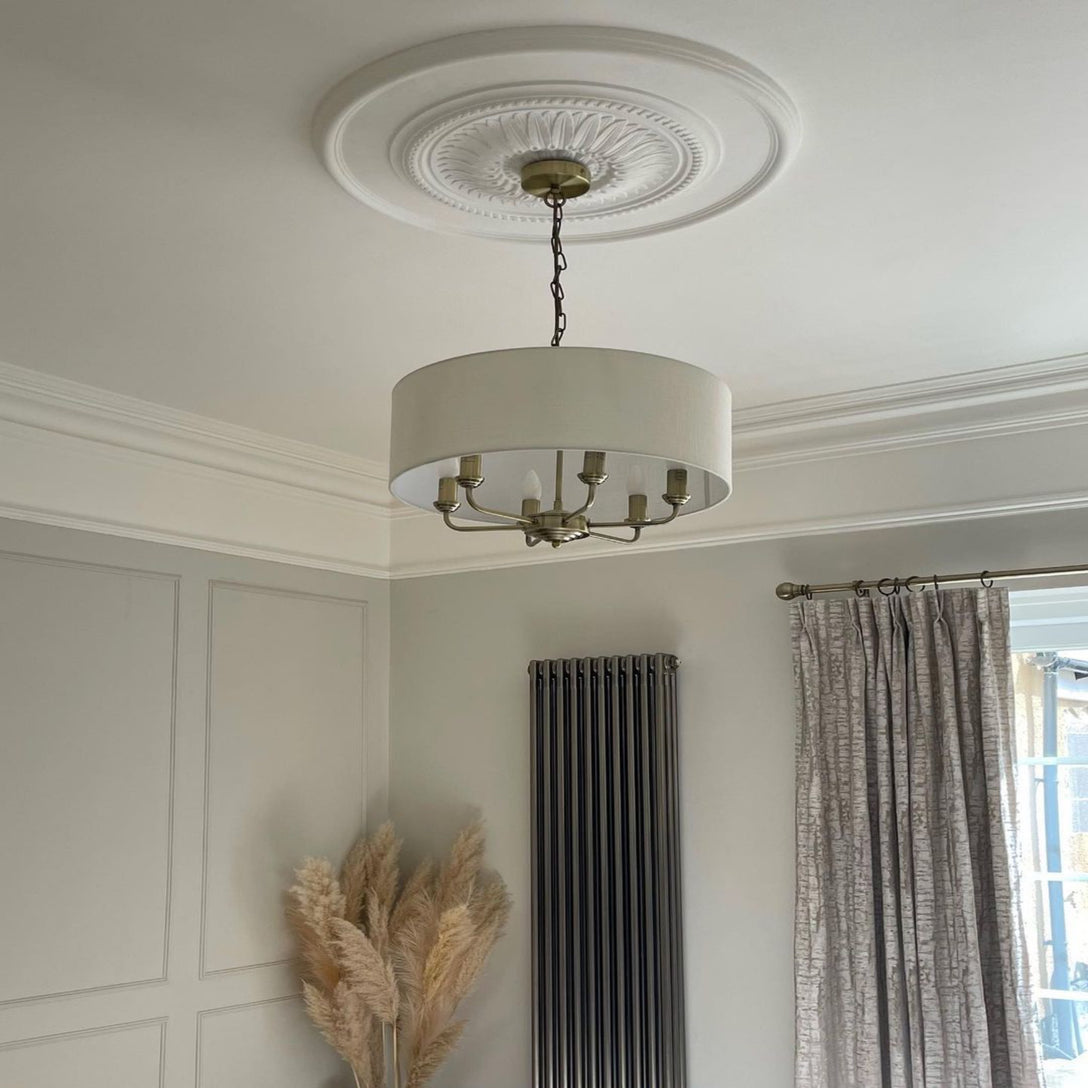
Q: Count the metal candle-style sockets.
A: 6